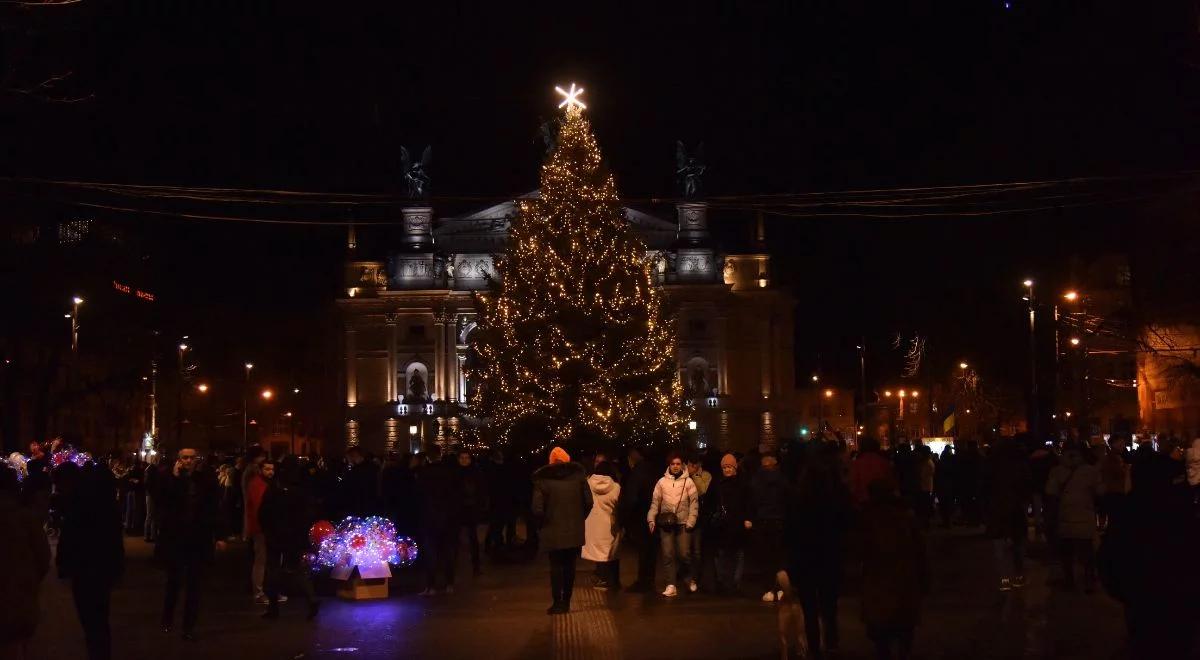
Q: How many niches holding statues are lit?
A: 2